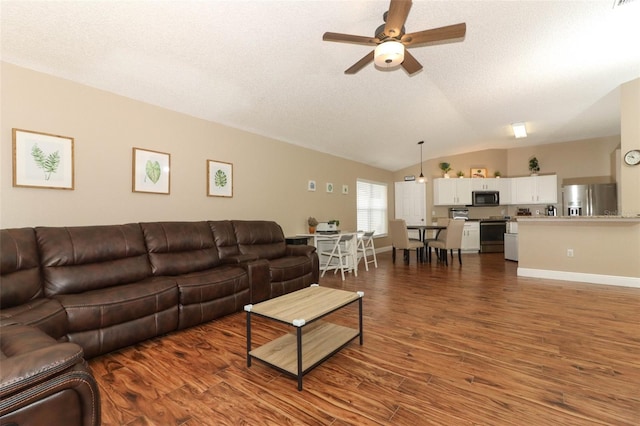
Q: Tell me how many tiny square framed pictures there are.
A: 3